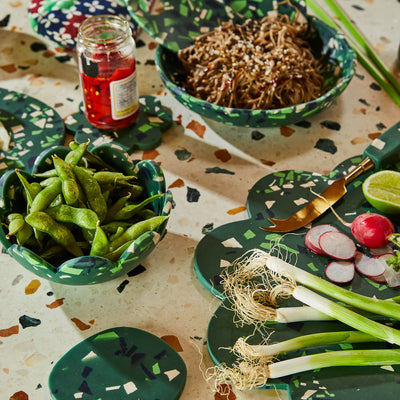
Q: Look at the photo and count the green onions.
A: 5